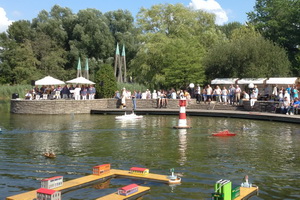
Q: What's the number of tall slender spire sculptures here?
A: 4